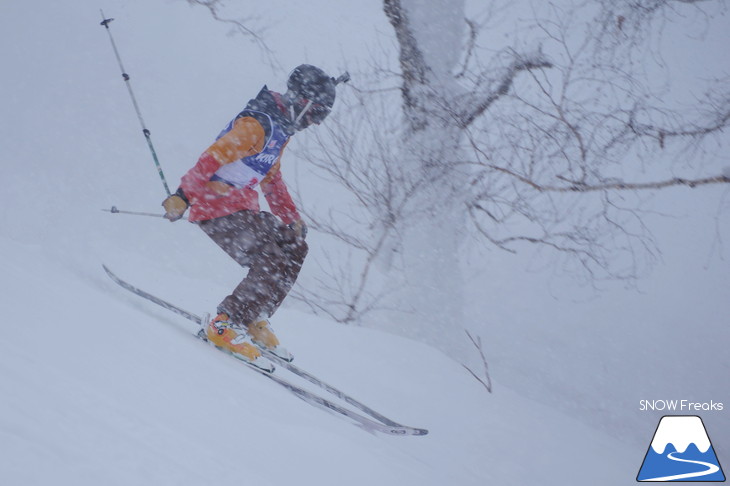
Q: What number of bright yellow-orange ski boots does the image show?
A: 2